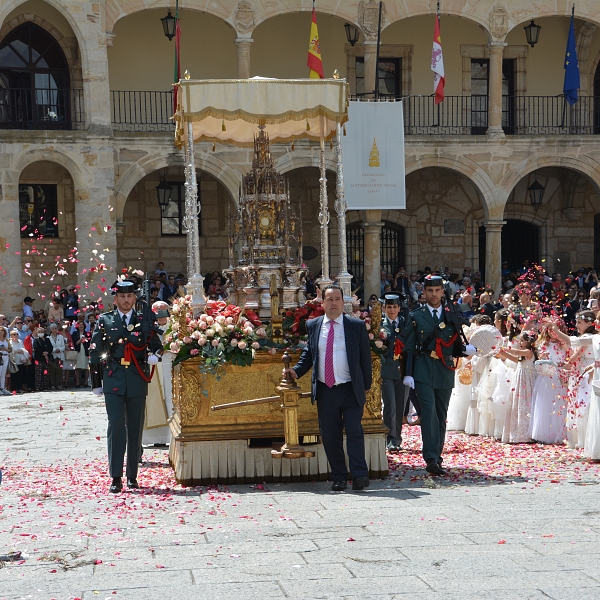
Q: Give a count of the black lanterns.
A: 5